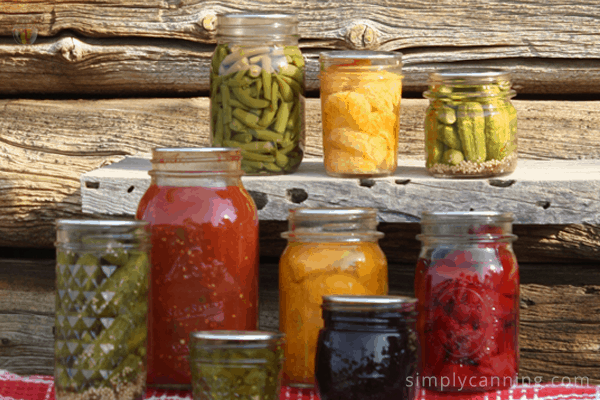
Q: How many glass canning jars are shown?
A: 9